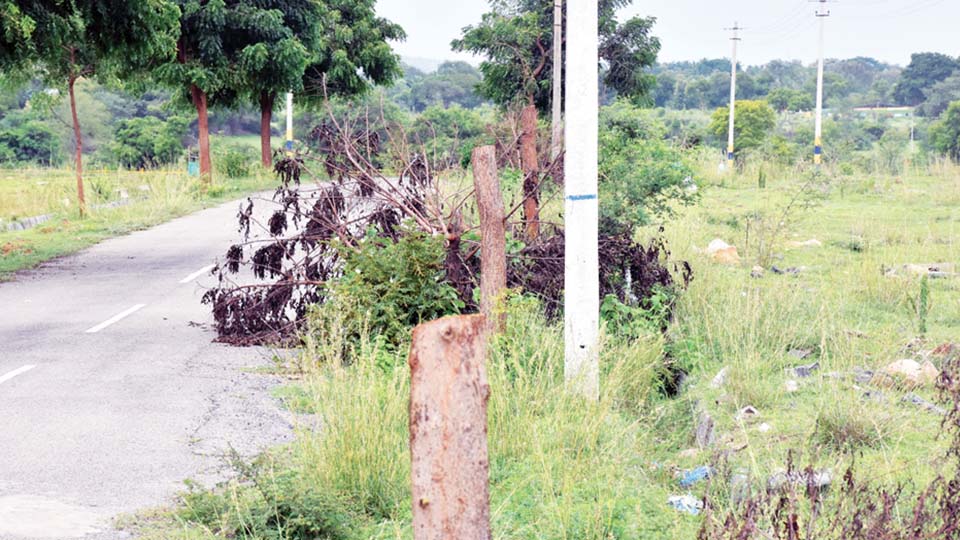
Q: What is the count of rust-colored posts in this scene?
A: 3